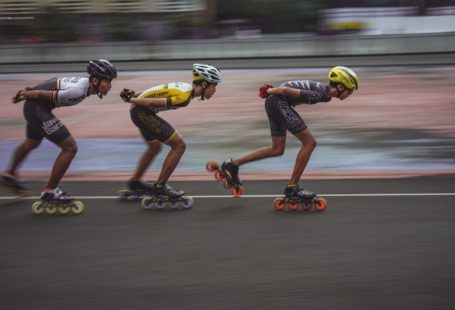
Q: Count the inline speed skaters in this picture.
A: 3